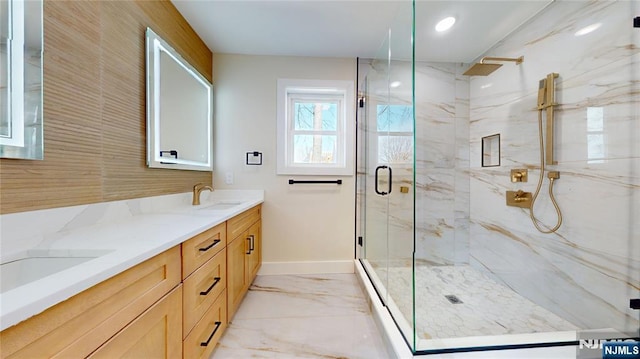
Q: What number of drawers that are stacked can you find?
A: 3